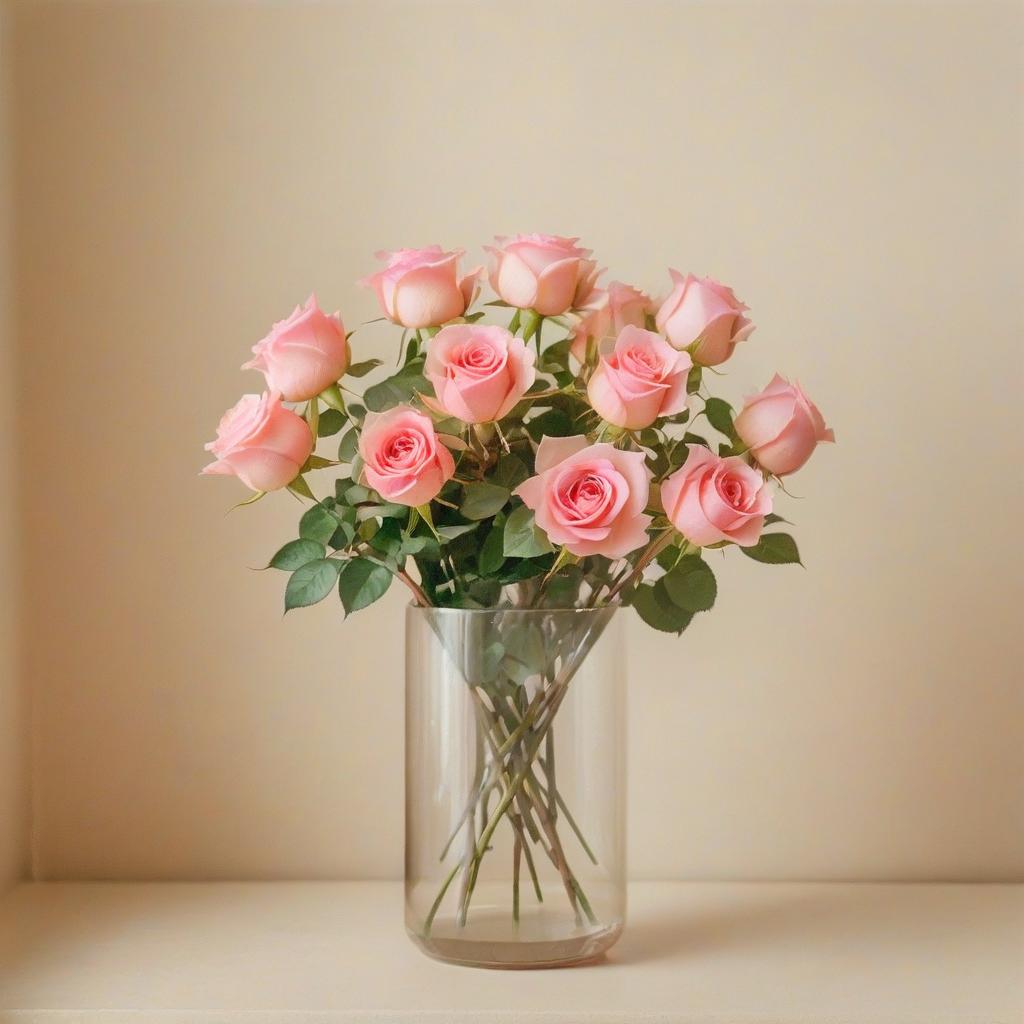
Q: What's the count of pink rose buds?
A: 12